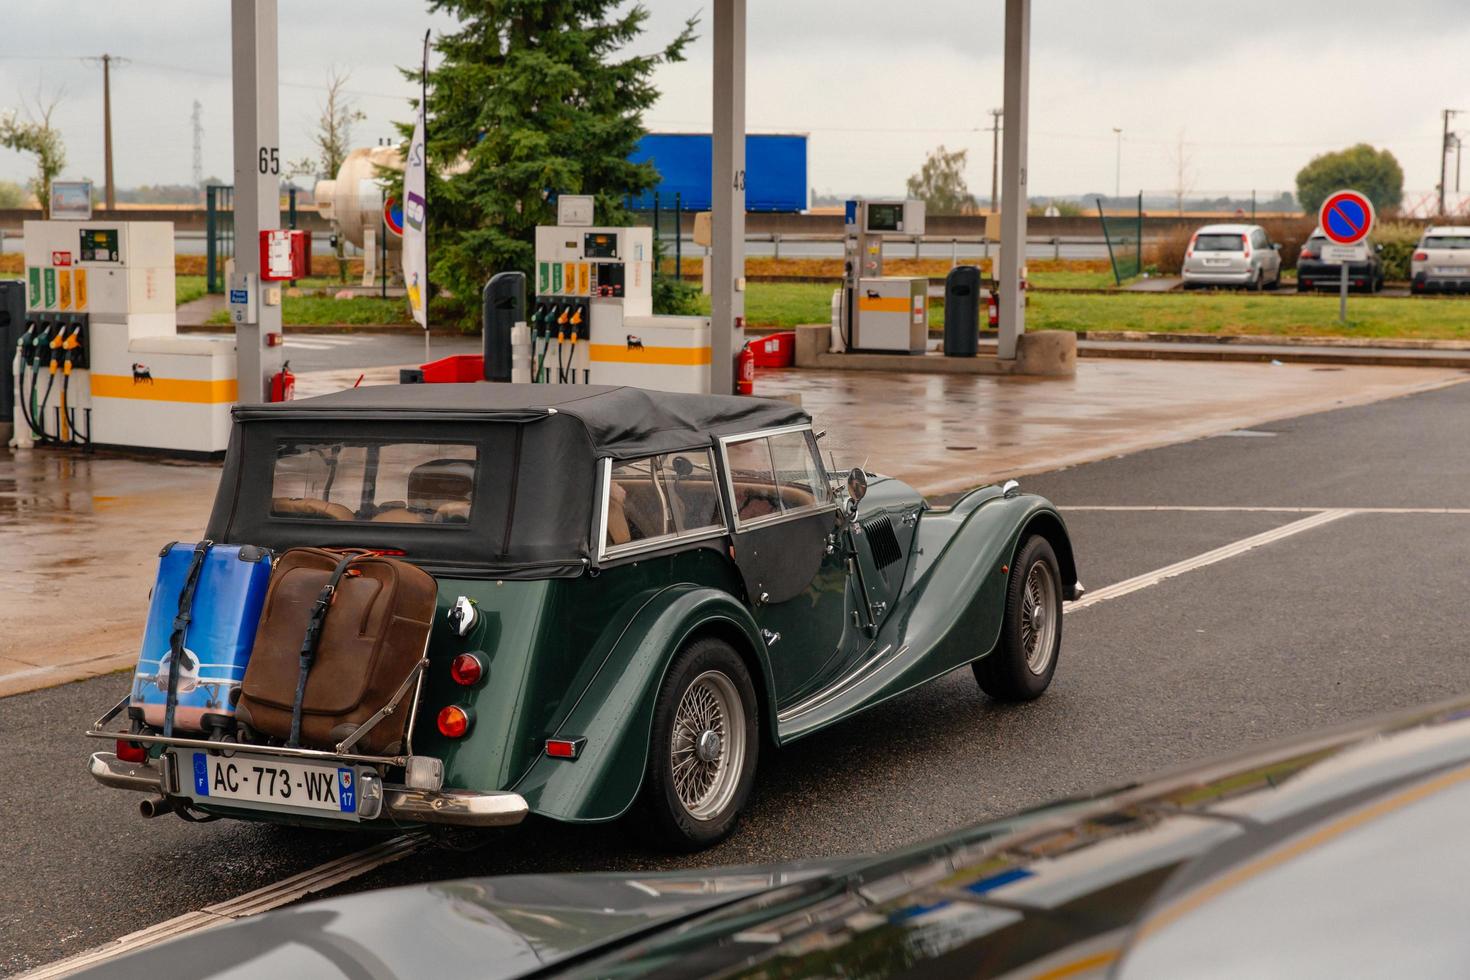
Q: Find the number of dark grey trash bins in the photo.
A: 3